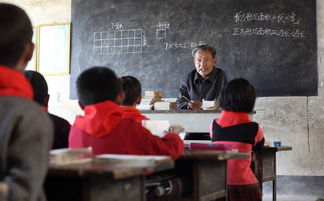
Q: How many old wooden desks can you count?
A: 3